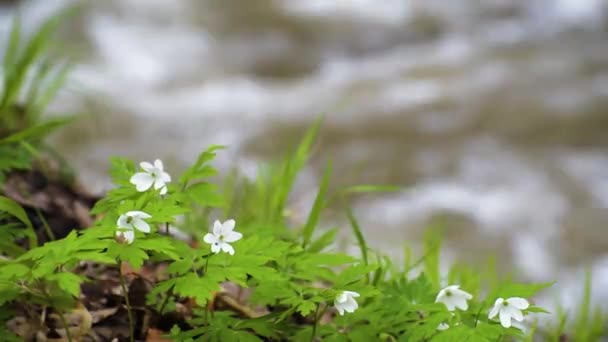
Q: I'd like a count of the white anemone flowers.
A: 6